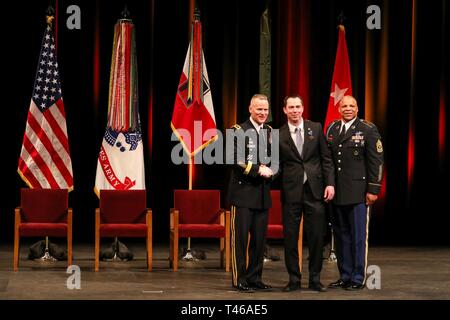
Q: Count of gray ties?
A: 1